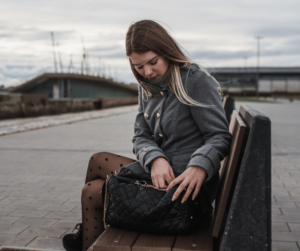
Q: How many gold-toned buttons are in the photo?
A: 6